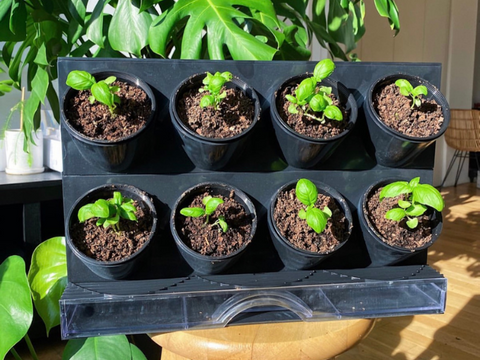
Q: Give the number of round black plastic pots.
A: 8